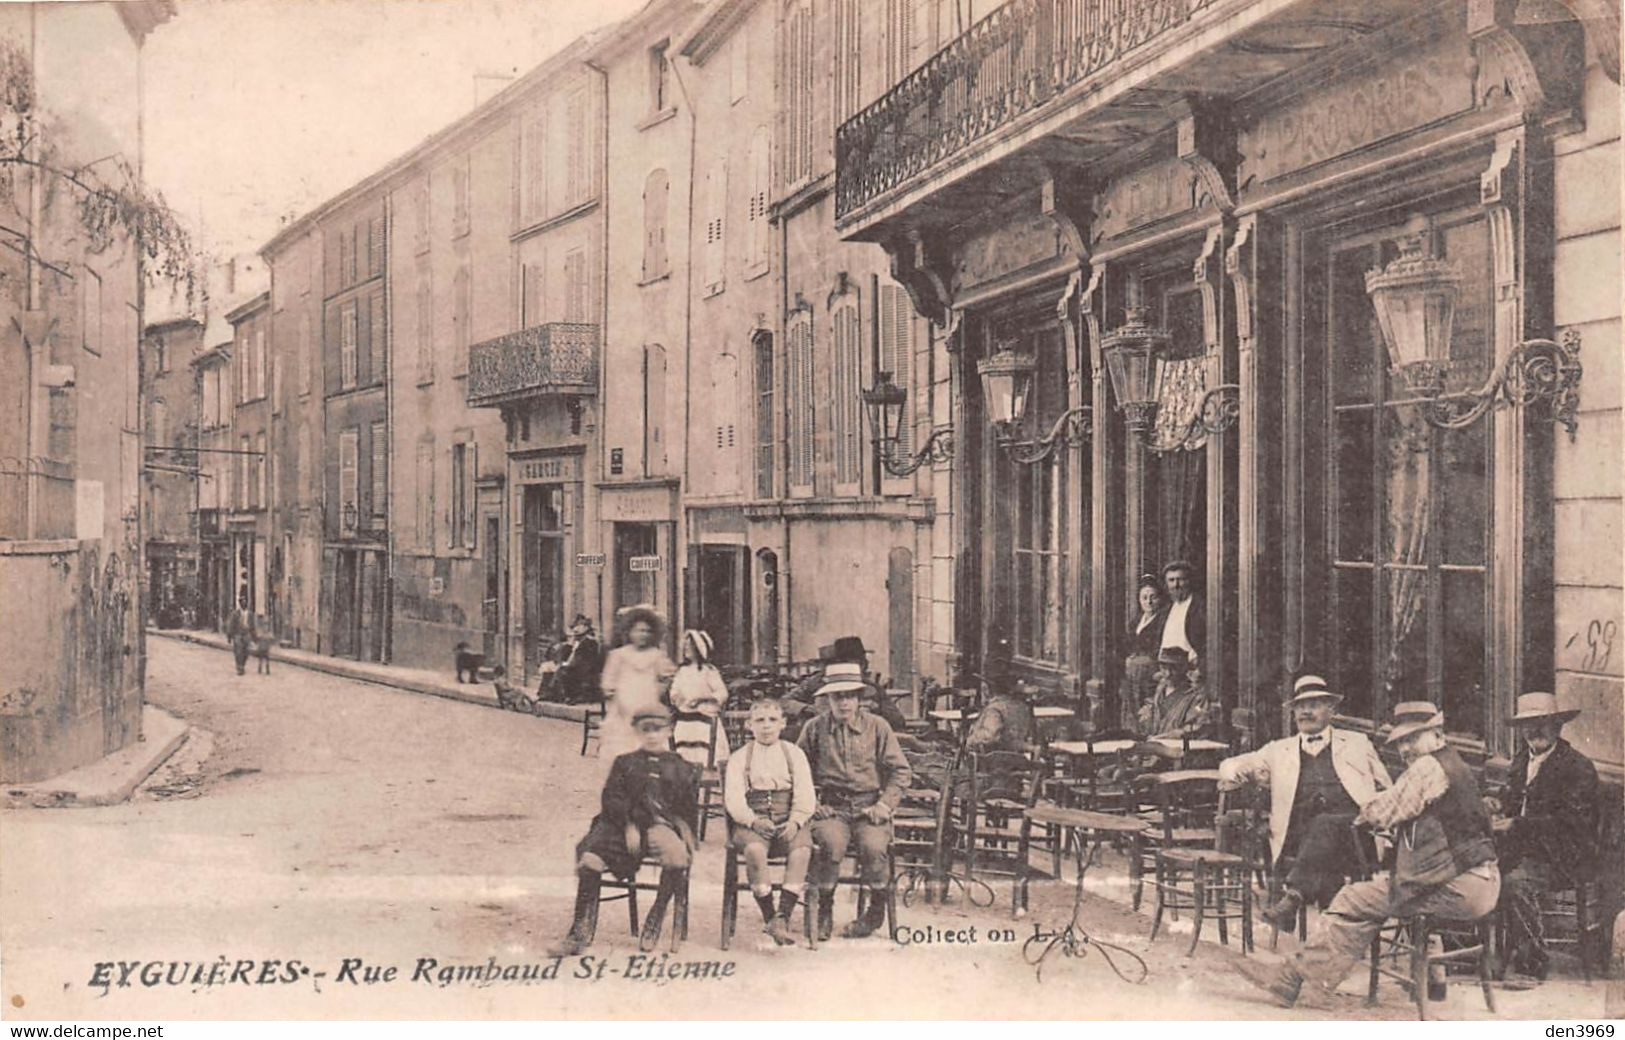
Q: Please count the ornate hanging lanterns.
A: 4